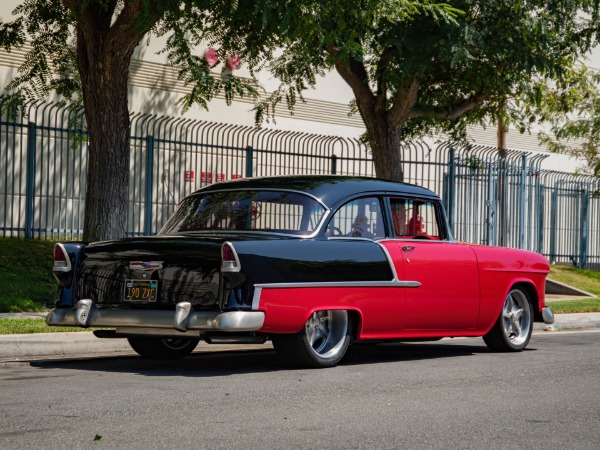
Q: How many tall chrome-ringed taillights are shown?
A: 2